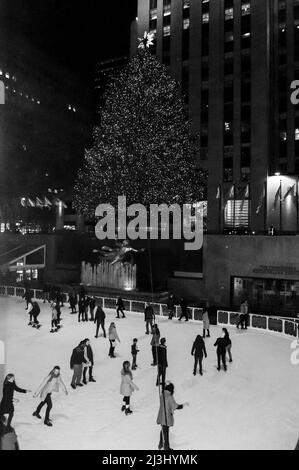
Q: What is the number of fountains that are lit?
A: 1